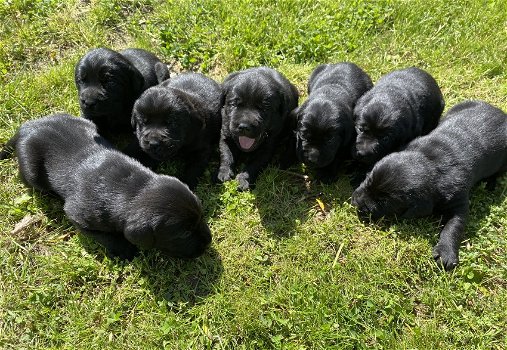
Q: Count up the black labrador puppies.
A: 7